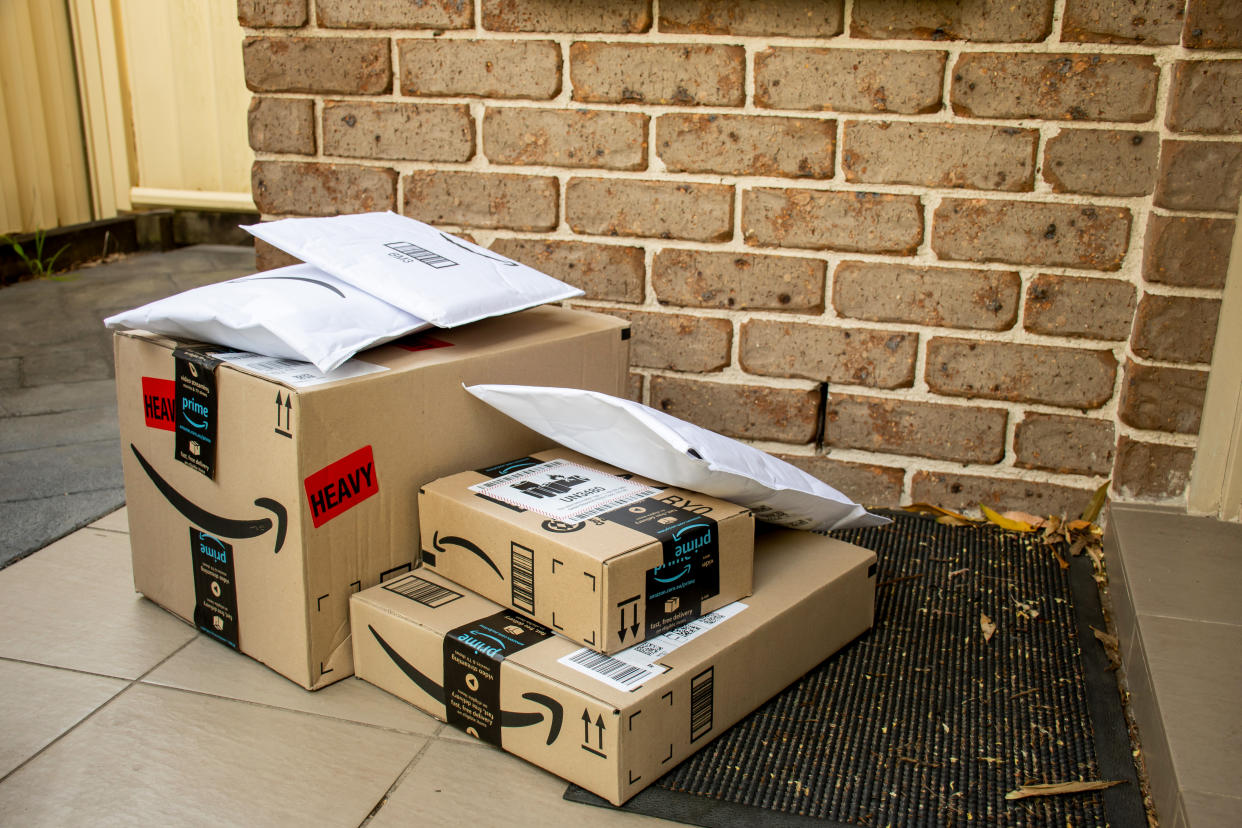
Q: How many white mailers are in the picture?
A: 3